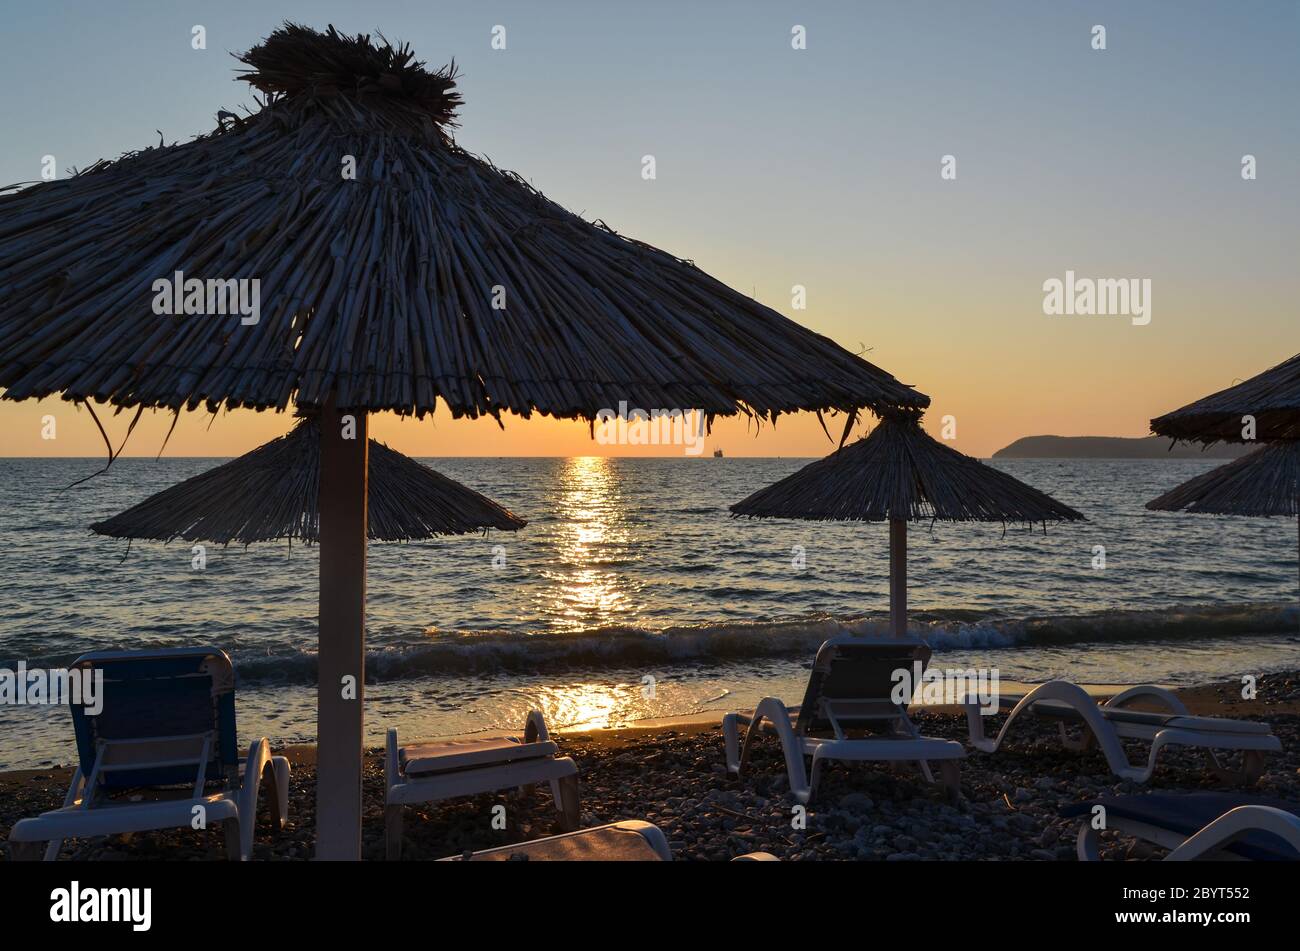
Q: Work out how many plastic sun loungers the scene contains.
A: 6